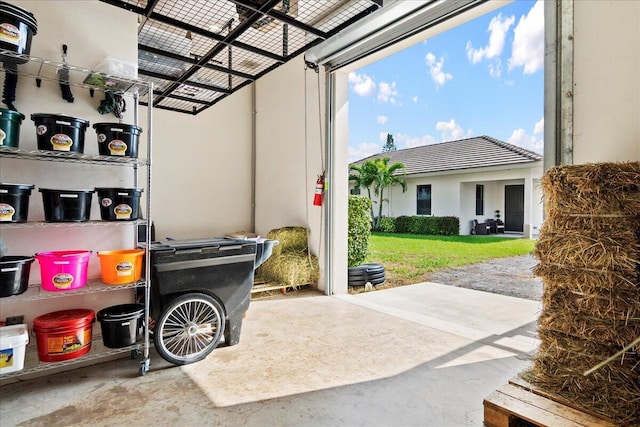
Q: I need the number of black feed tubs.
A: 8